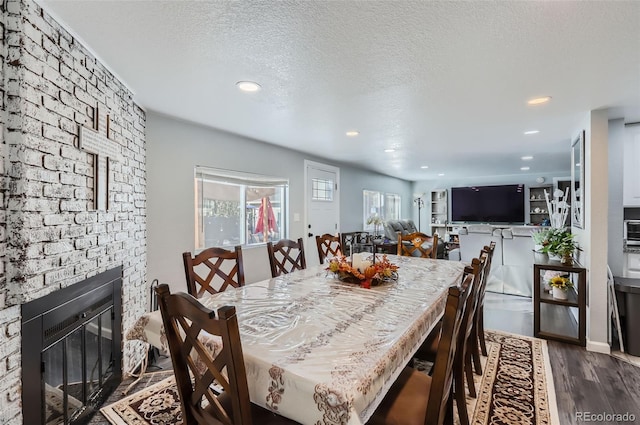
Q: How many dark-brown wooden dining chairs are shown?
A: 8